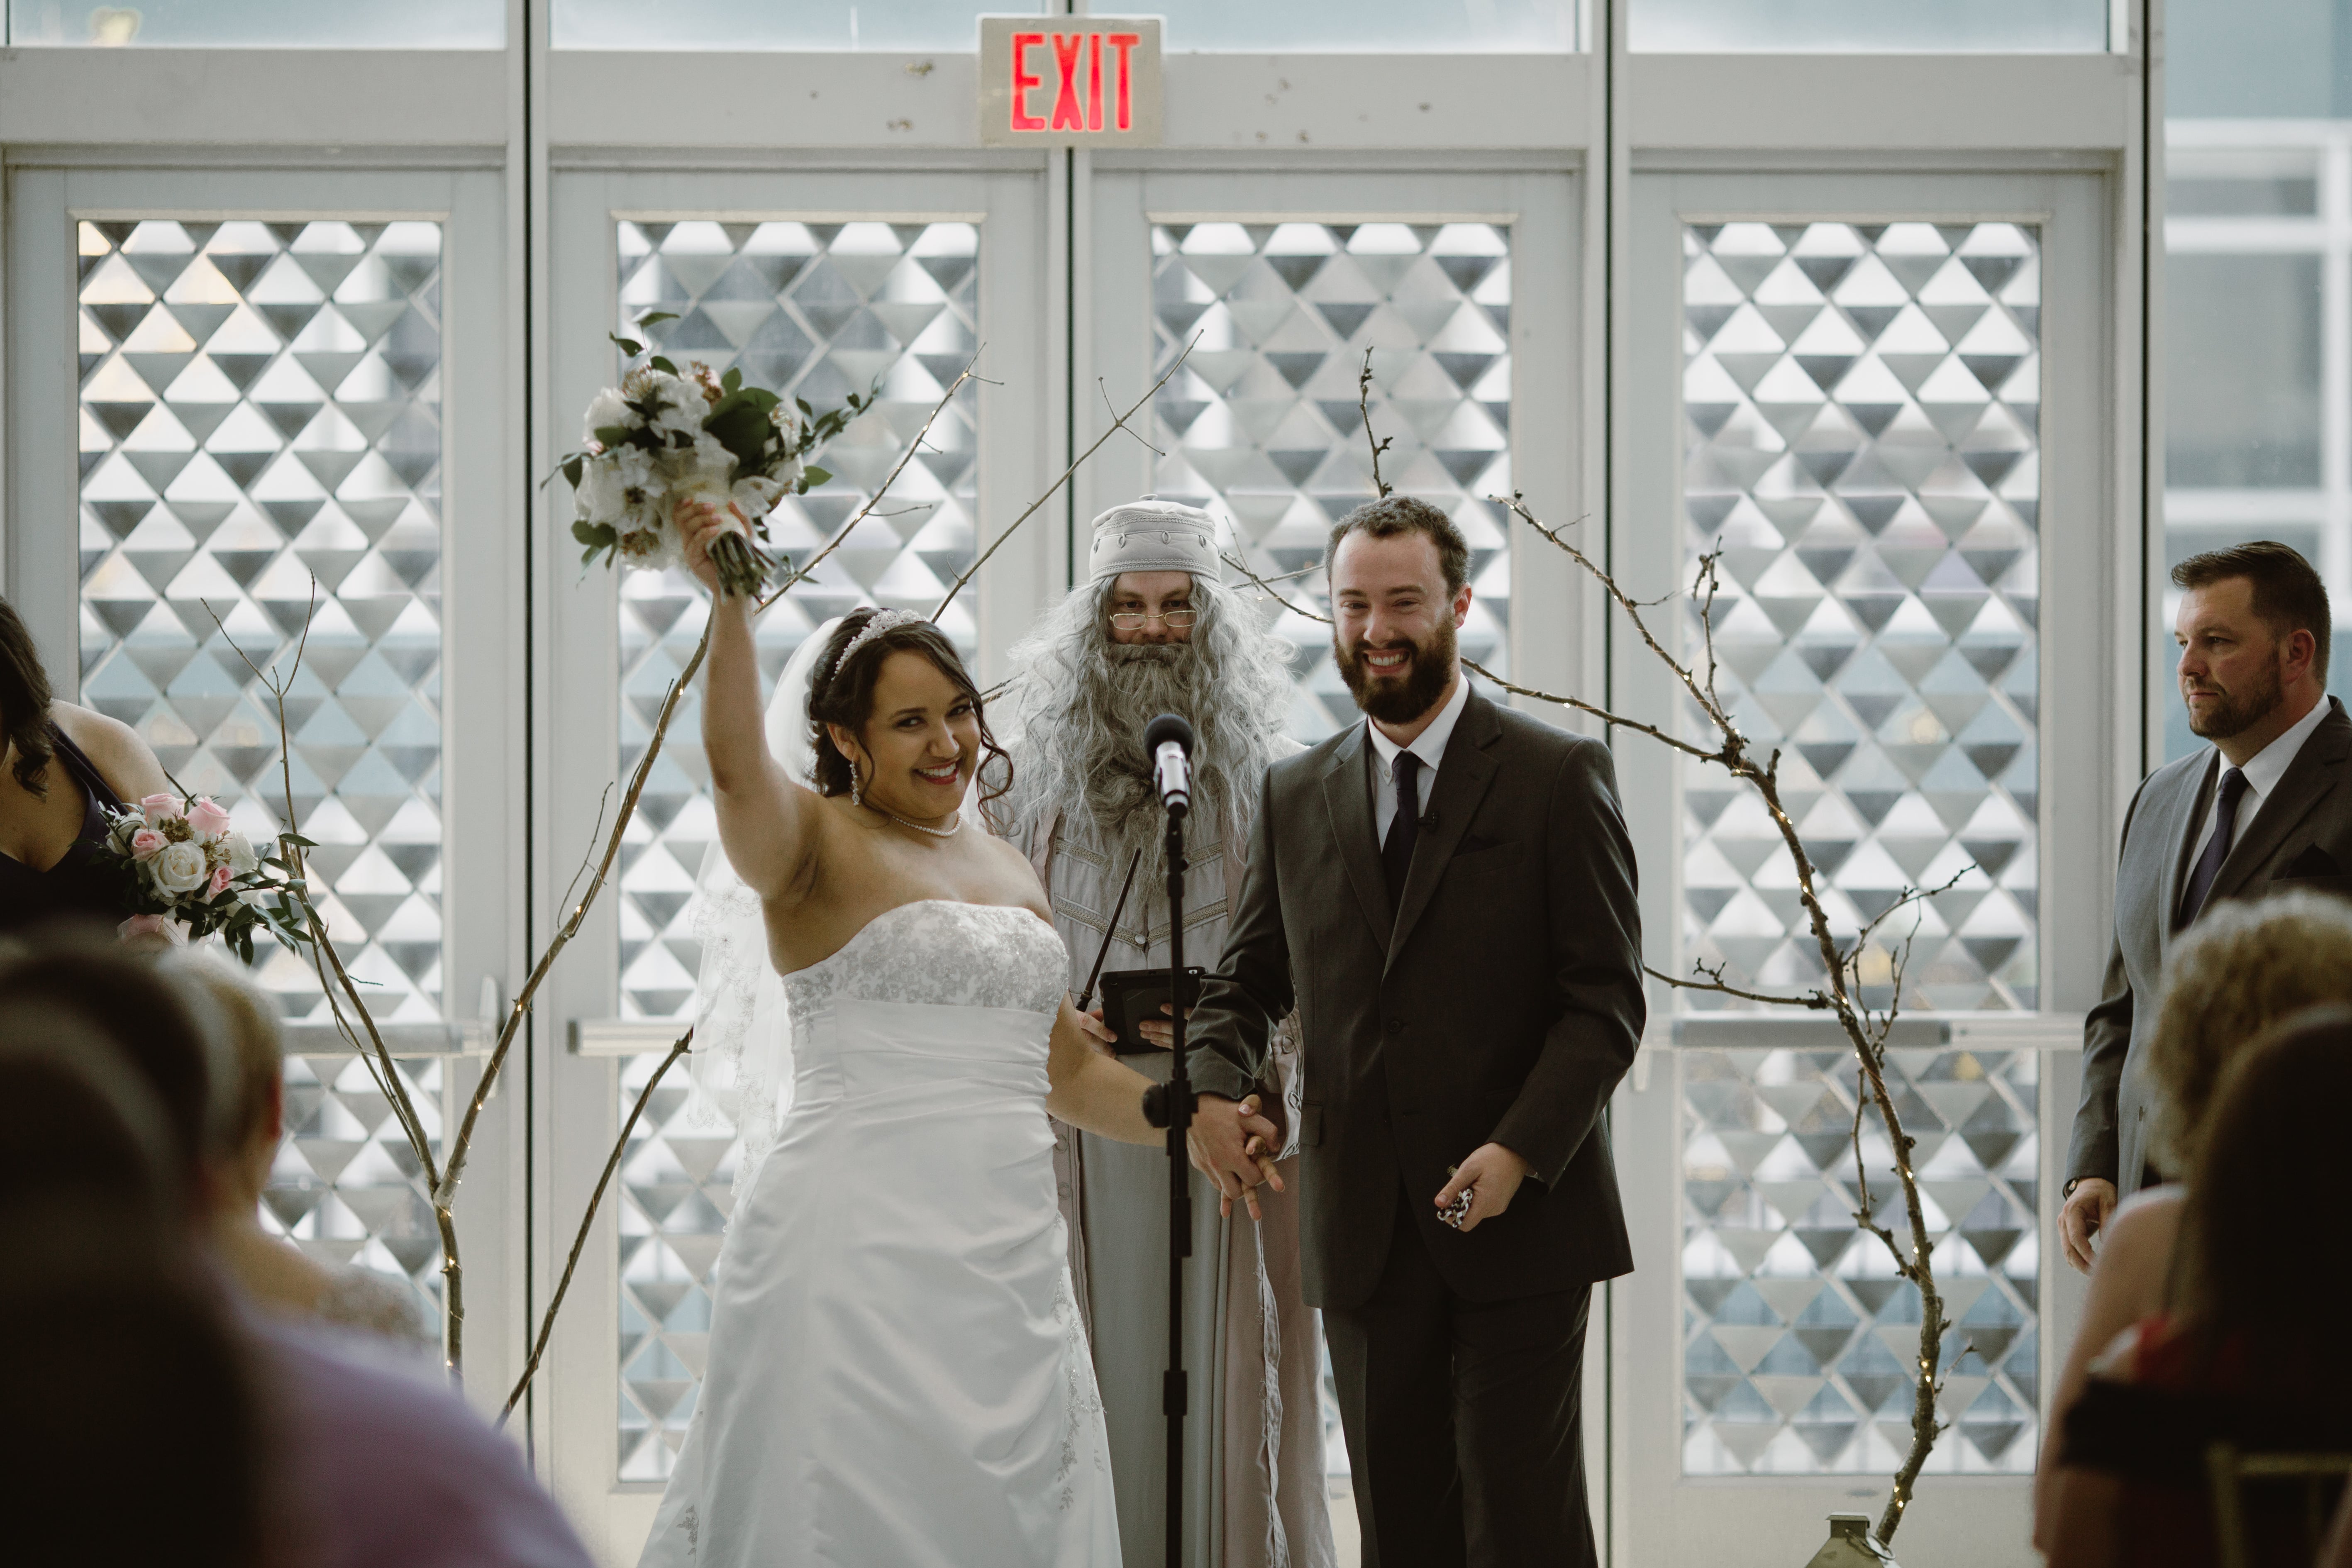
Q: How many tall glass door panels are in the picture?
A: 4